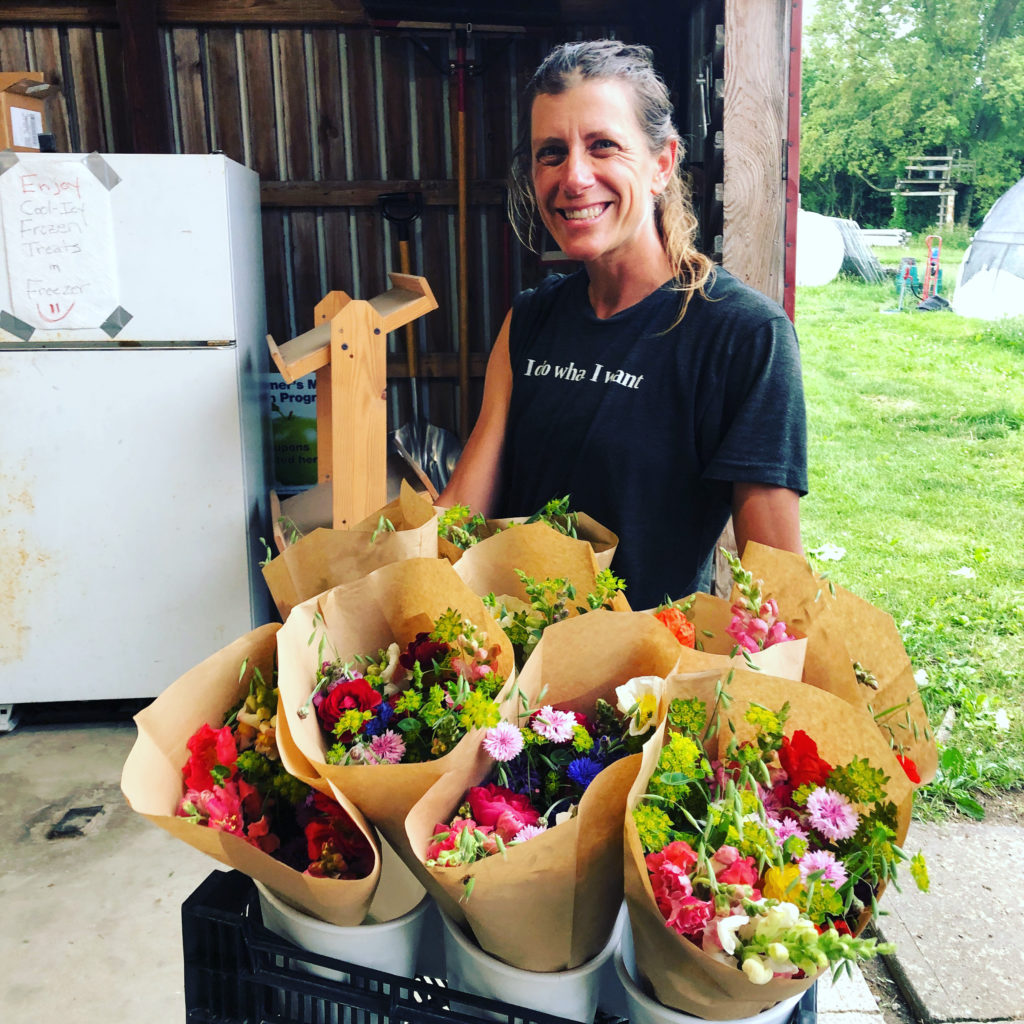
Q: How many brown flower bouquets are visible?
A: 9